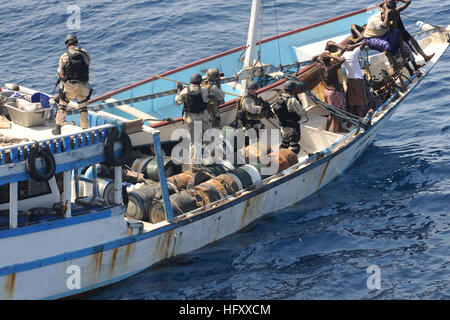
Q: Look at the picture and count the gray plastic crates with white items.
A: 1